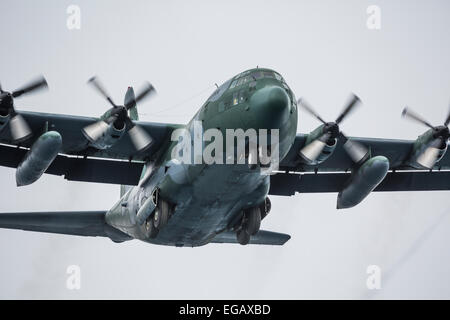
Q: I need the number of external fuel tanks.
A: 2